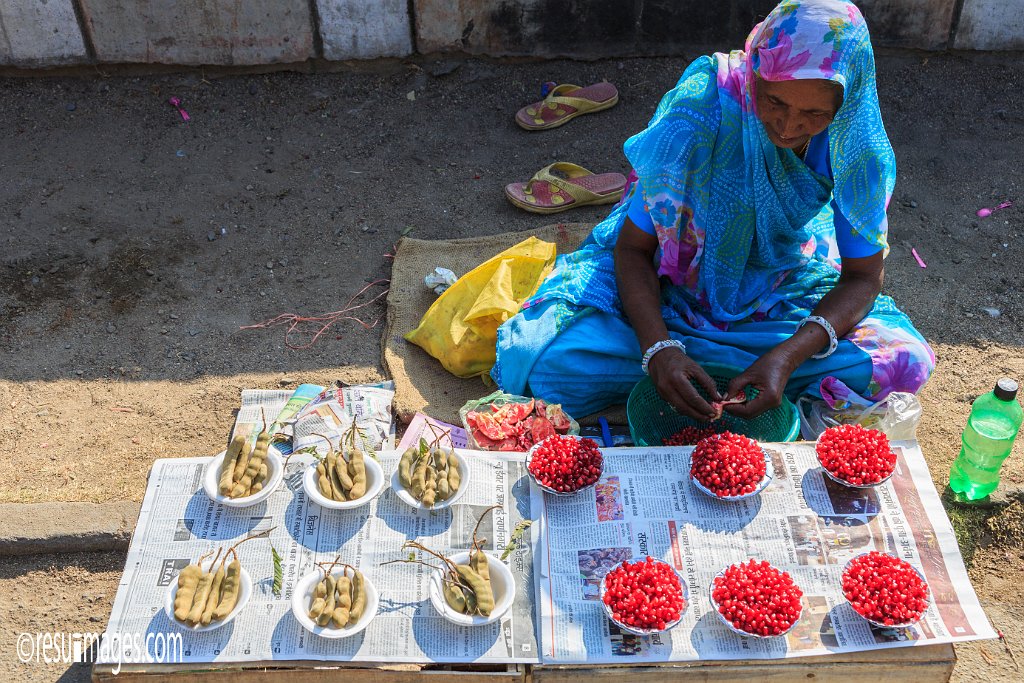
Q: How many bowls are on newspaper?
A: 12